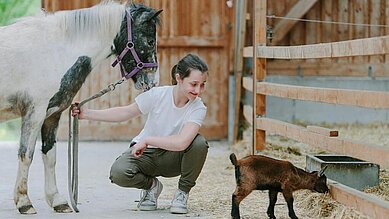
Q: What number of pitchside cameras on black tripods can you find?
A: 0